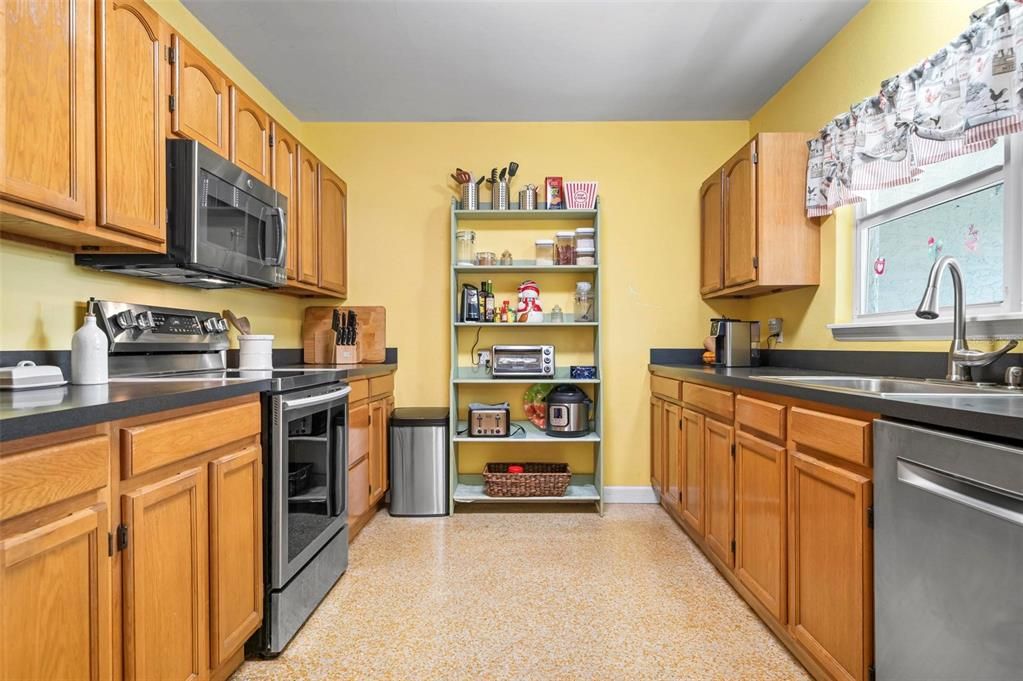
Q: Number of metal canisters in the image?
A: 3